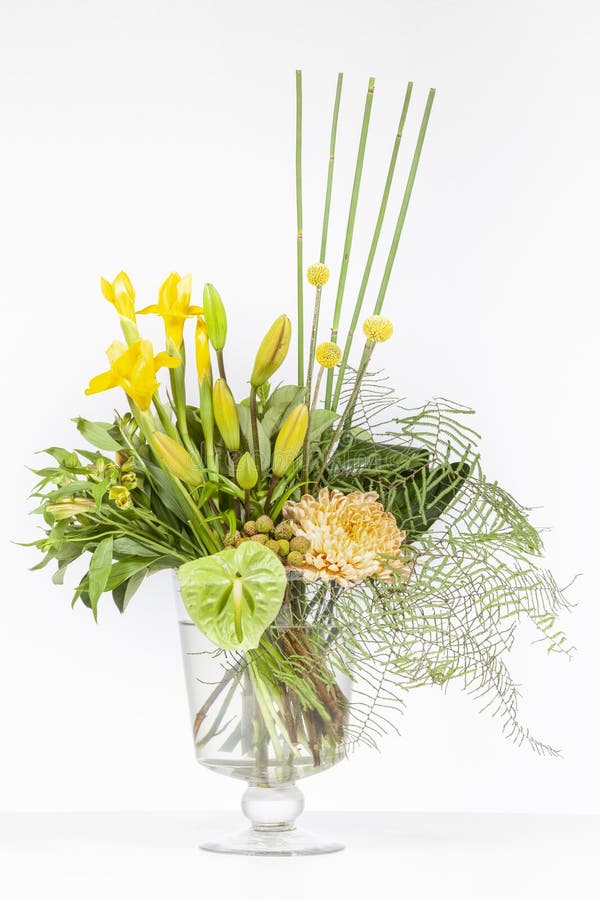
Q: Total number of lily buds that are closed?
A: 6